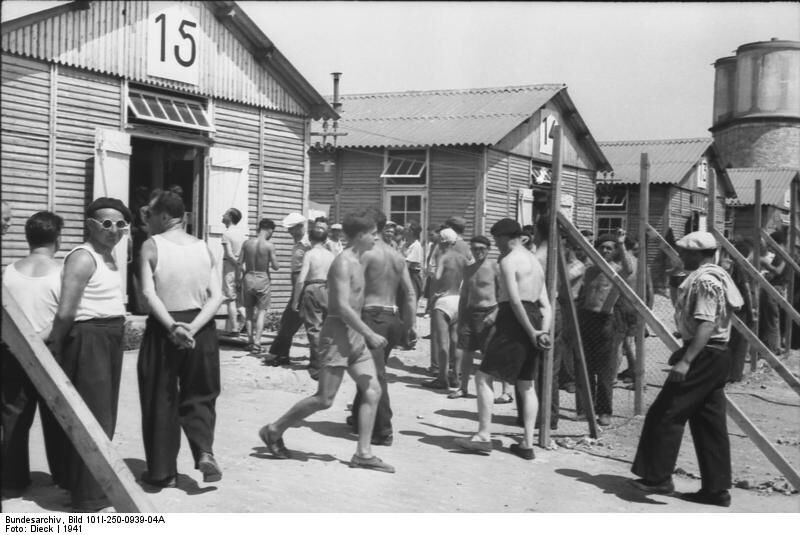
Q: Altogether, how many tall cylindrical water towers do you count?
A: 2